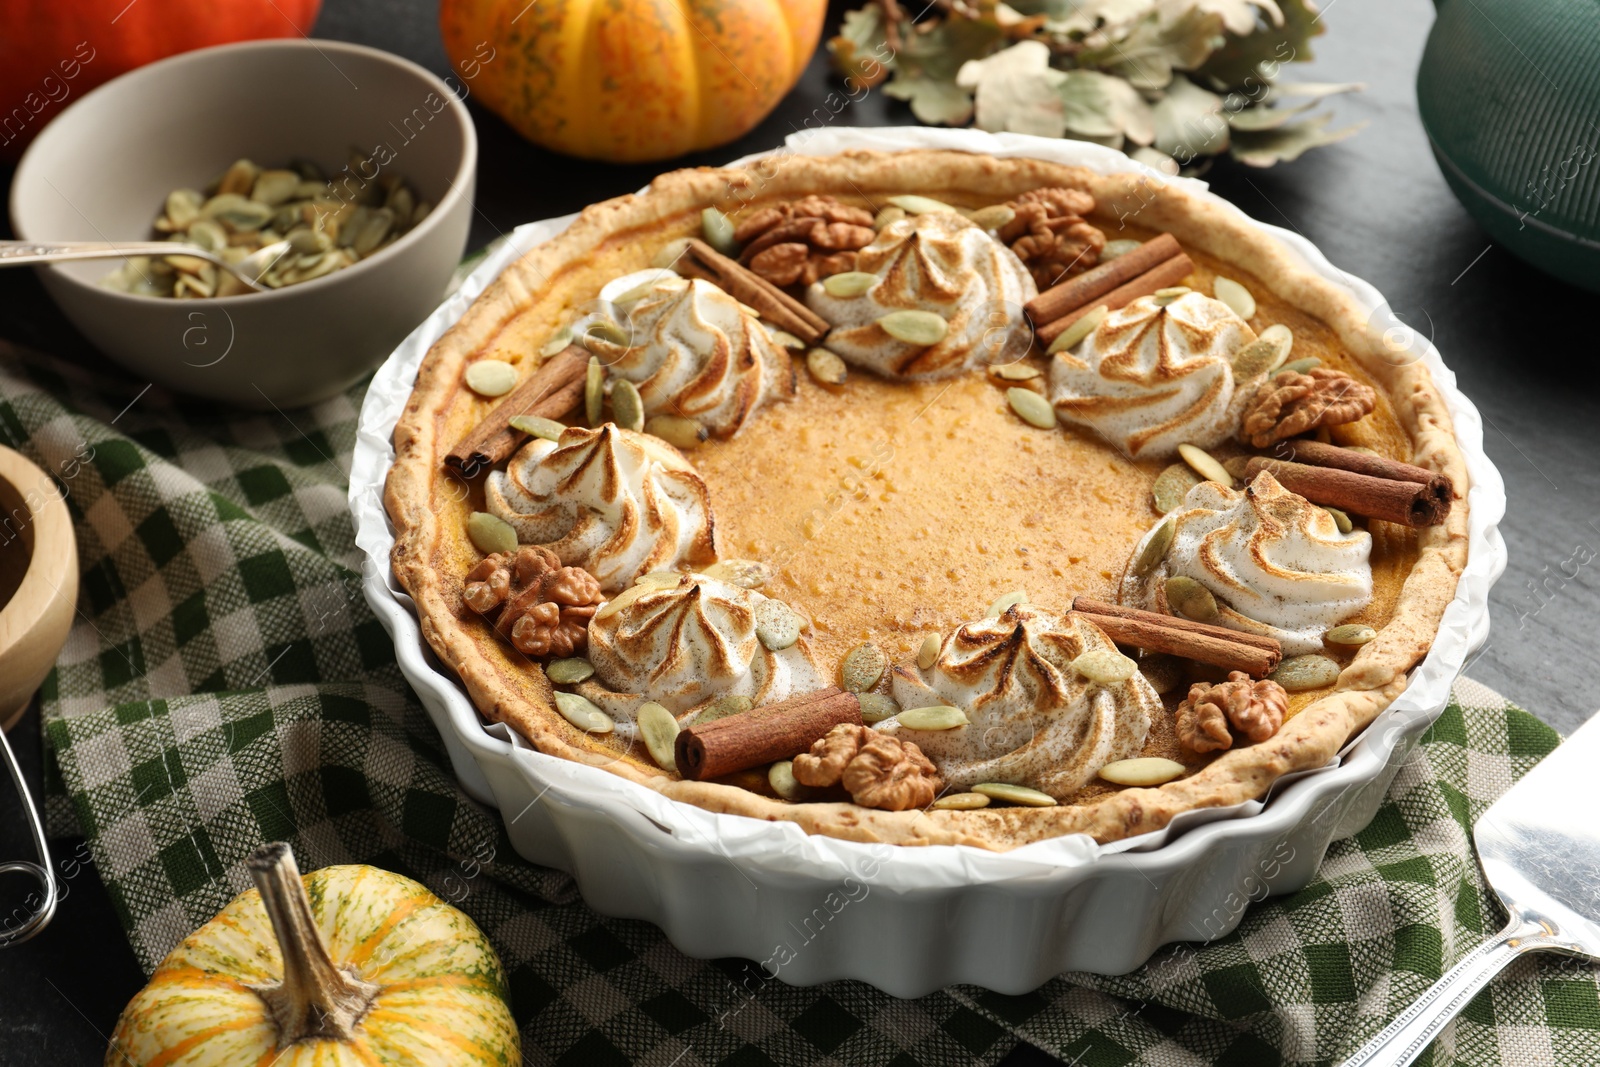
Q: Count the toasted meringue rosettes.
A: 7